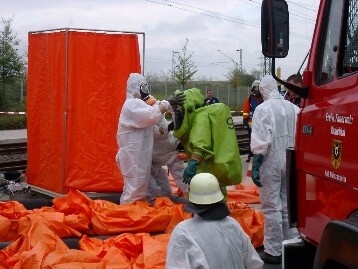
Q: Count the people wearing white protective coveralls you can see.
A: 4